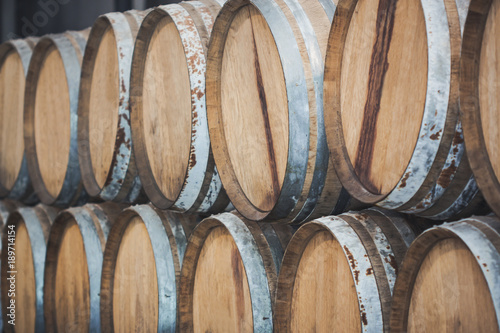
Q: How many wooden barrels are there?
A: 13